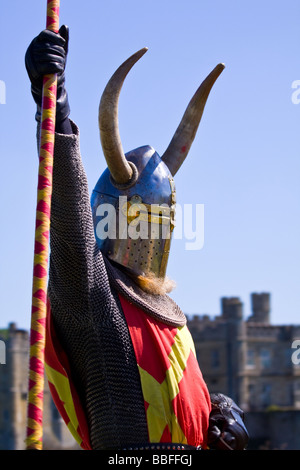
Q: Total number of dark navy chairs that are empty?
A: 0